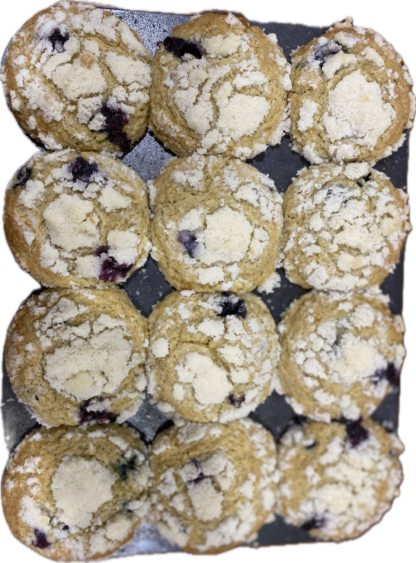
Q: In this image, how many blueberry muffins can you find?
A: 12